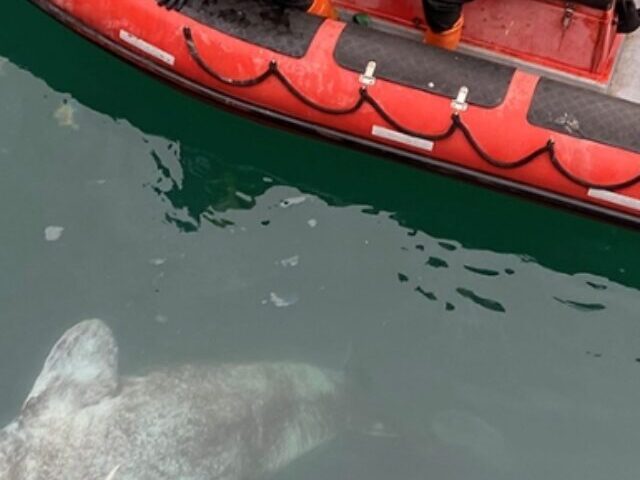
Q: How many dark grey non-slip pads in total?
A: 3